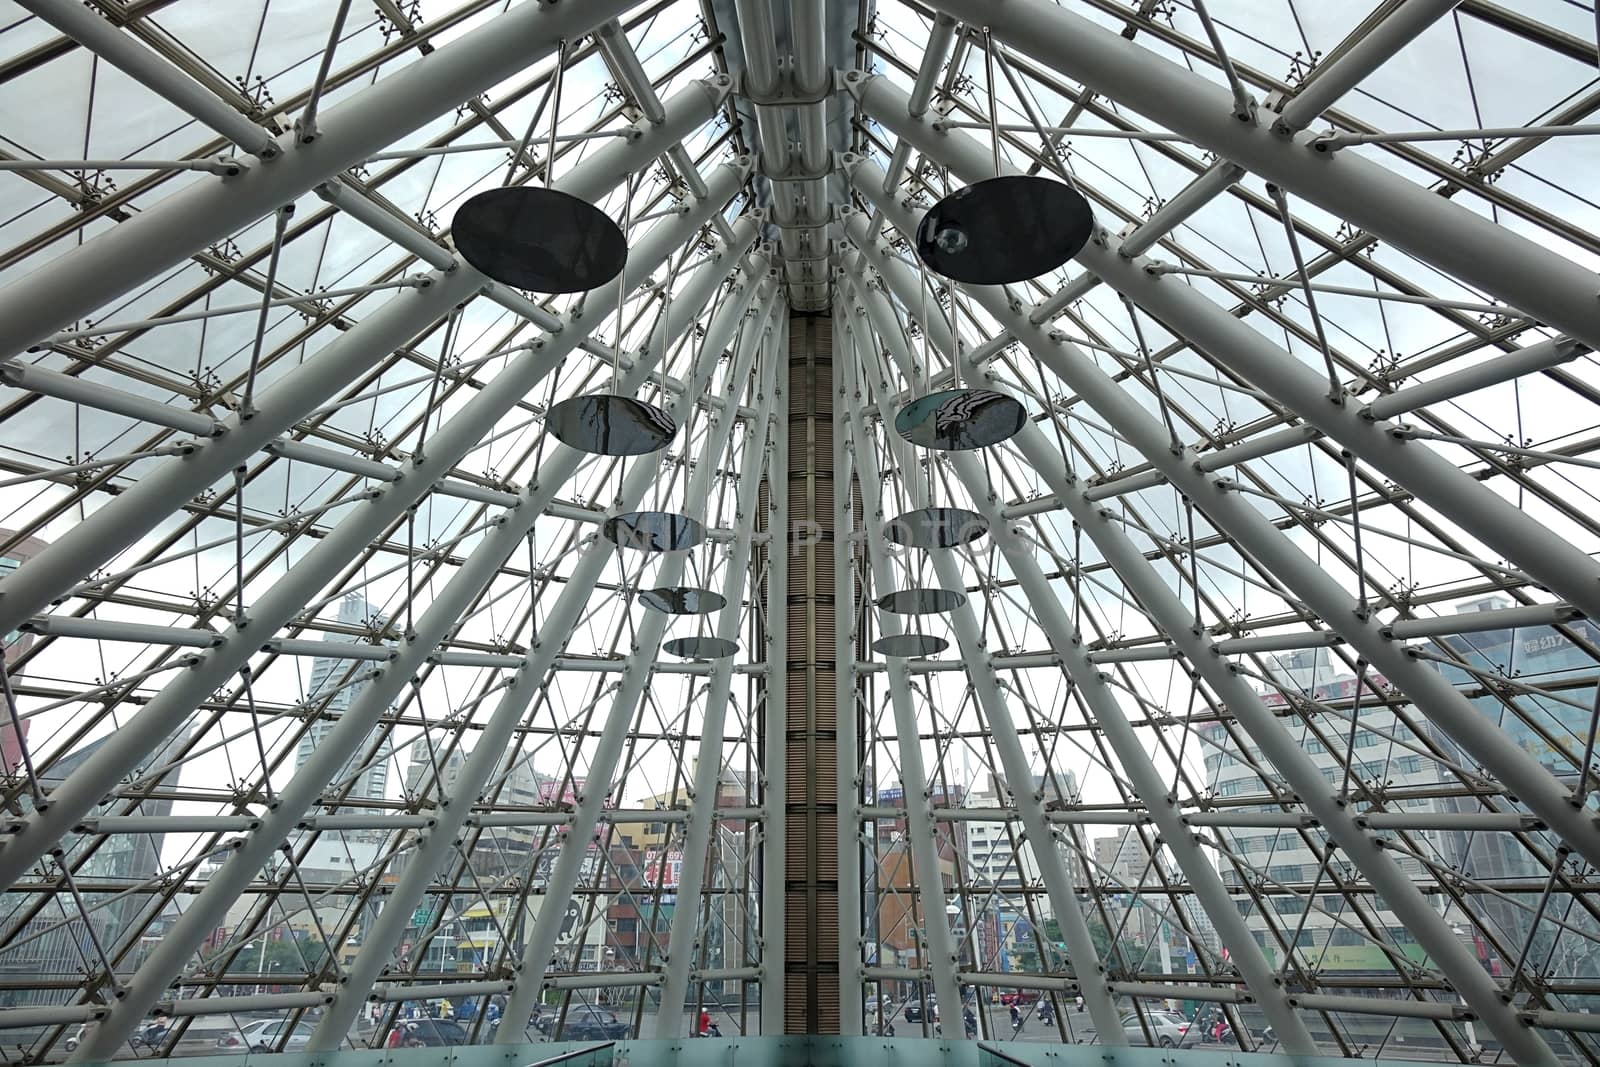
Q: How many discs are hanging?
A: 10